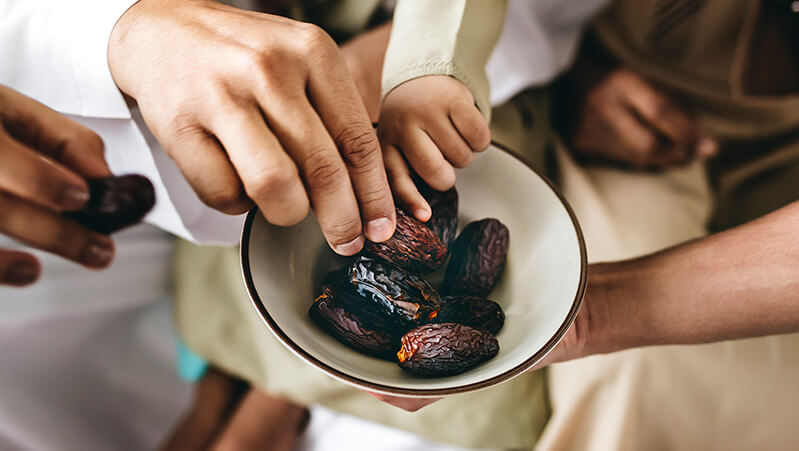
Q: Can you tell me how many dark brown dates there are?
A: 8